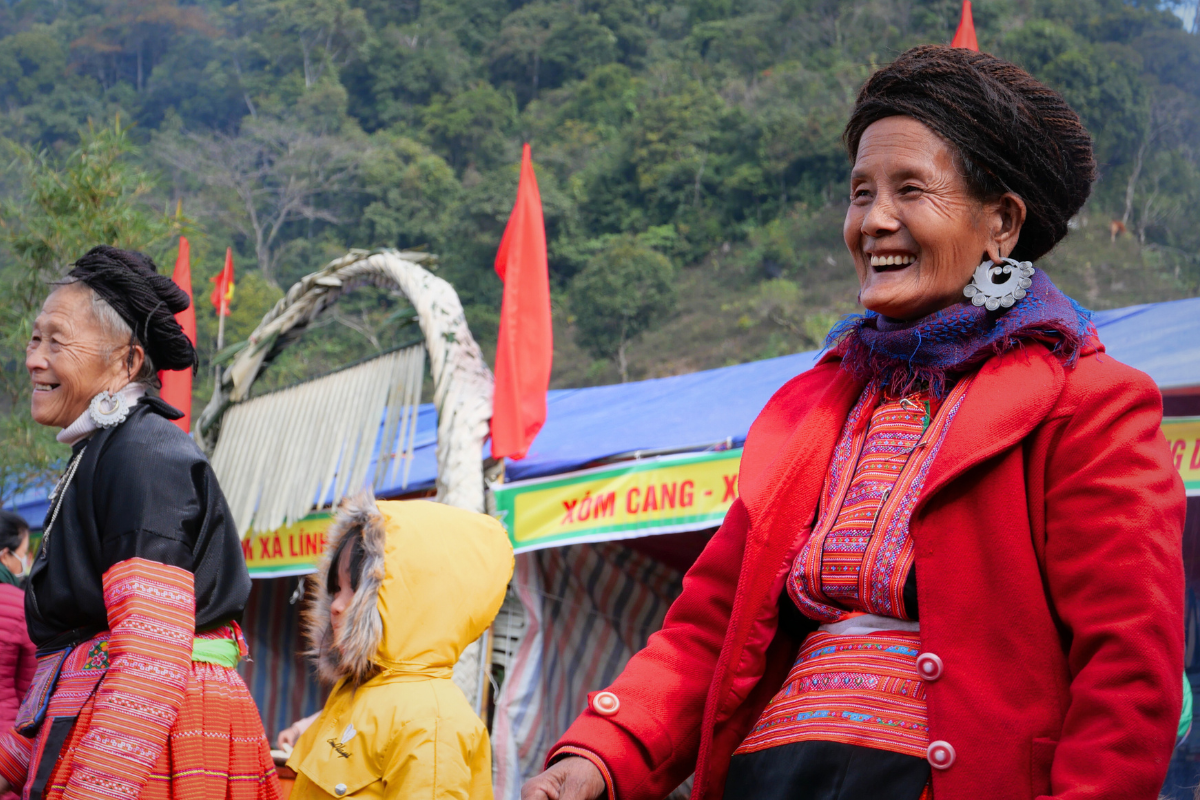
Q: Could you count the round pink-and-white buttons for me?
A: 3